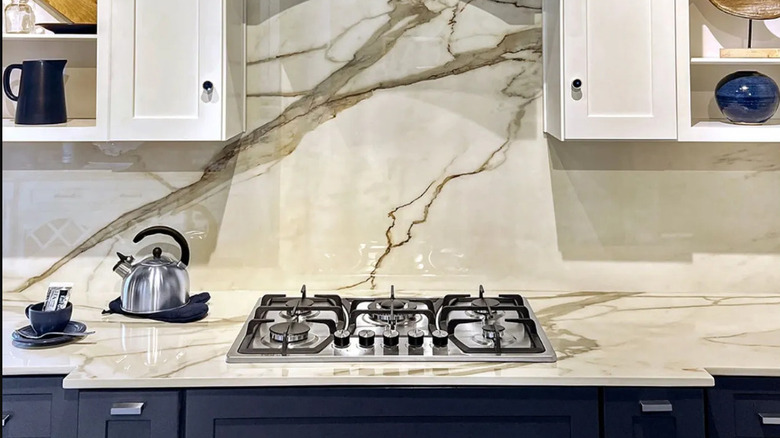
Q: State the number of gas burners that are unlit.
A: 5